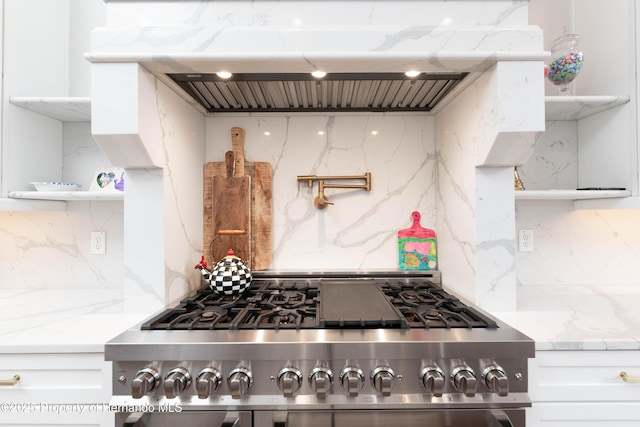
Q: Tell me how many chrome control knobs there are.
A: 11